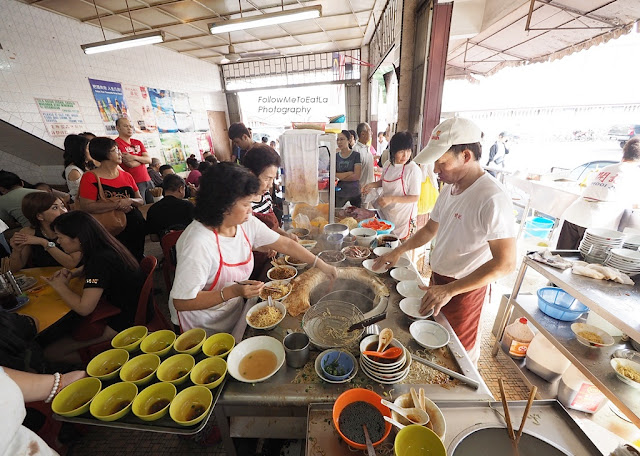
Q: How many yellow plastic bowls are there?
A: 13